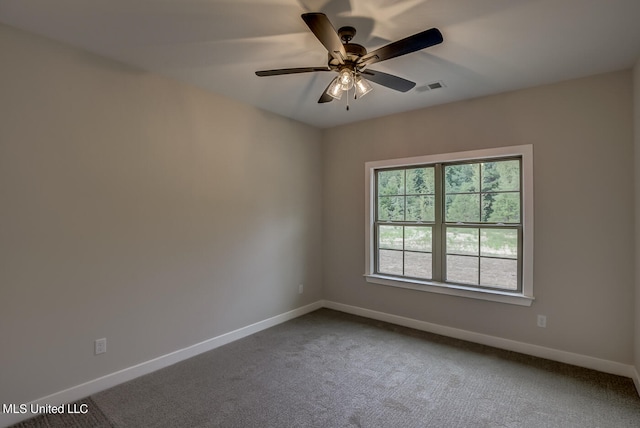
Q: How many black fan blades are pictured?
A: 5